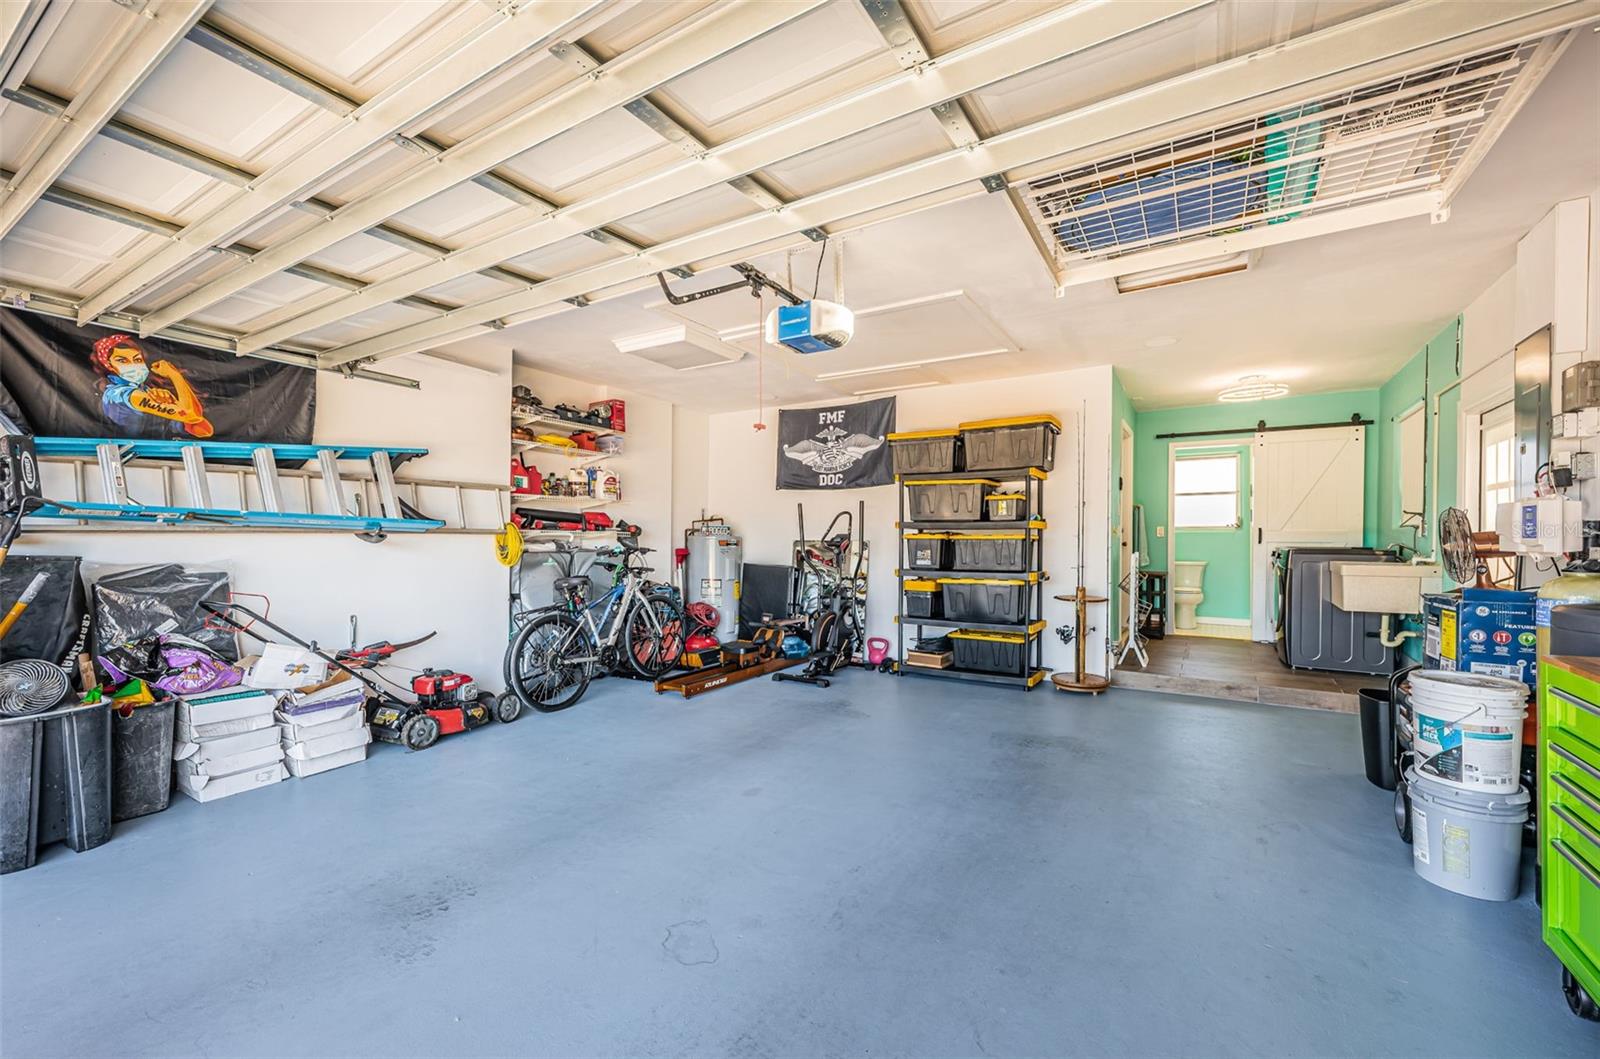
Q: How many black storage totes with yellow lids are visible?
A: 9